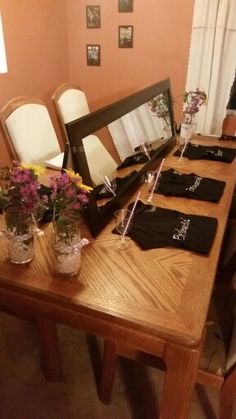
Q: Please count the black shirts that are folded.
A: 3